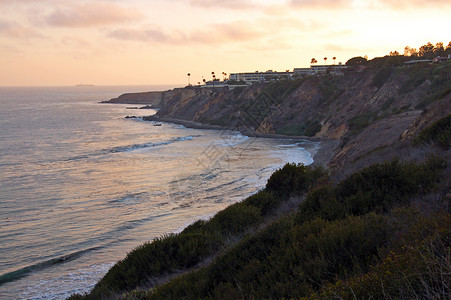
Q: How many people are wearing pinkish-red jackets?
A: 0